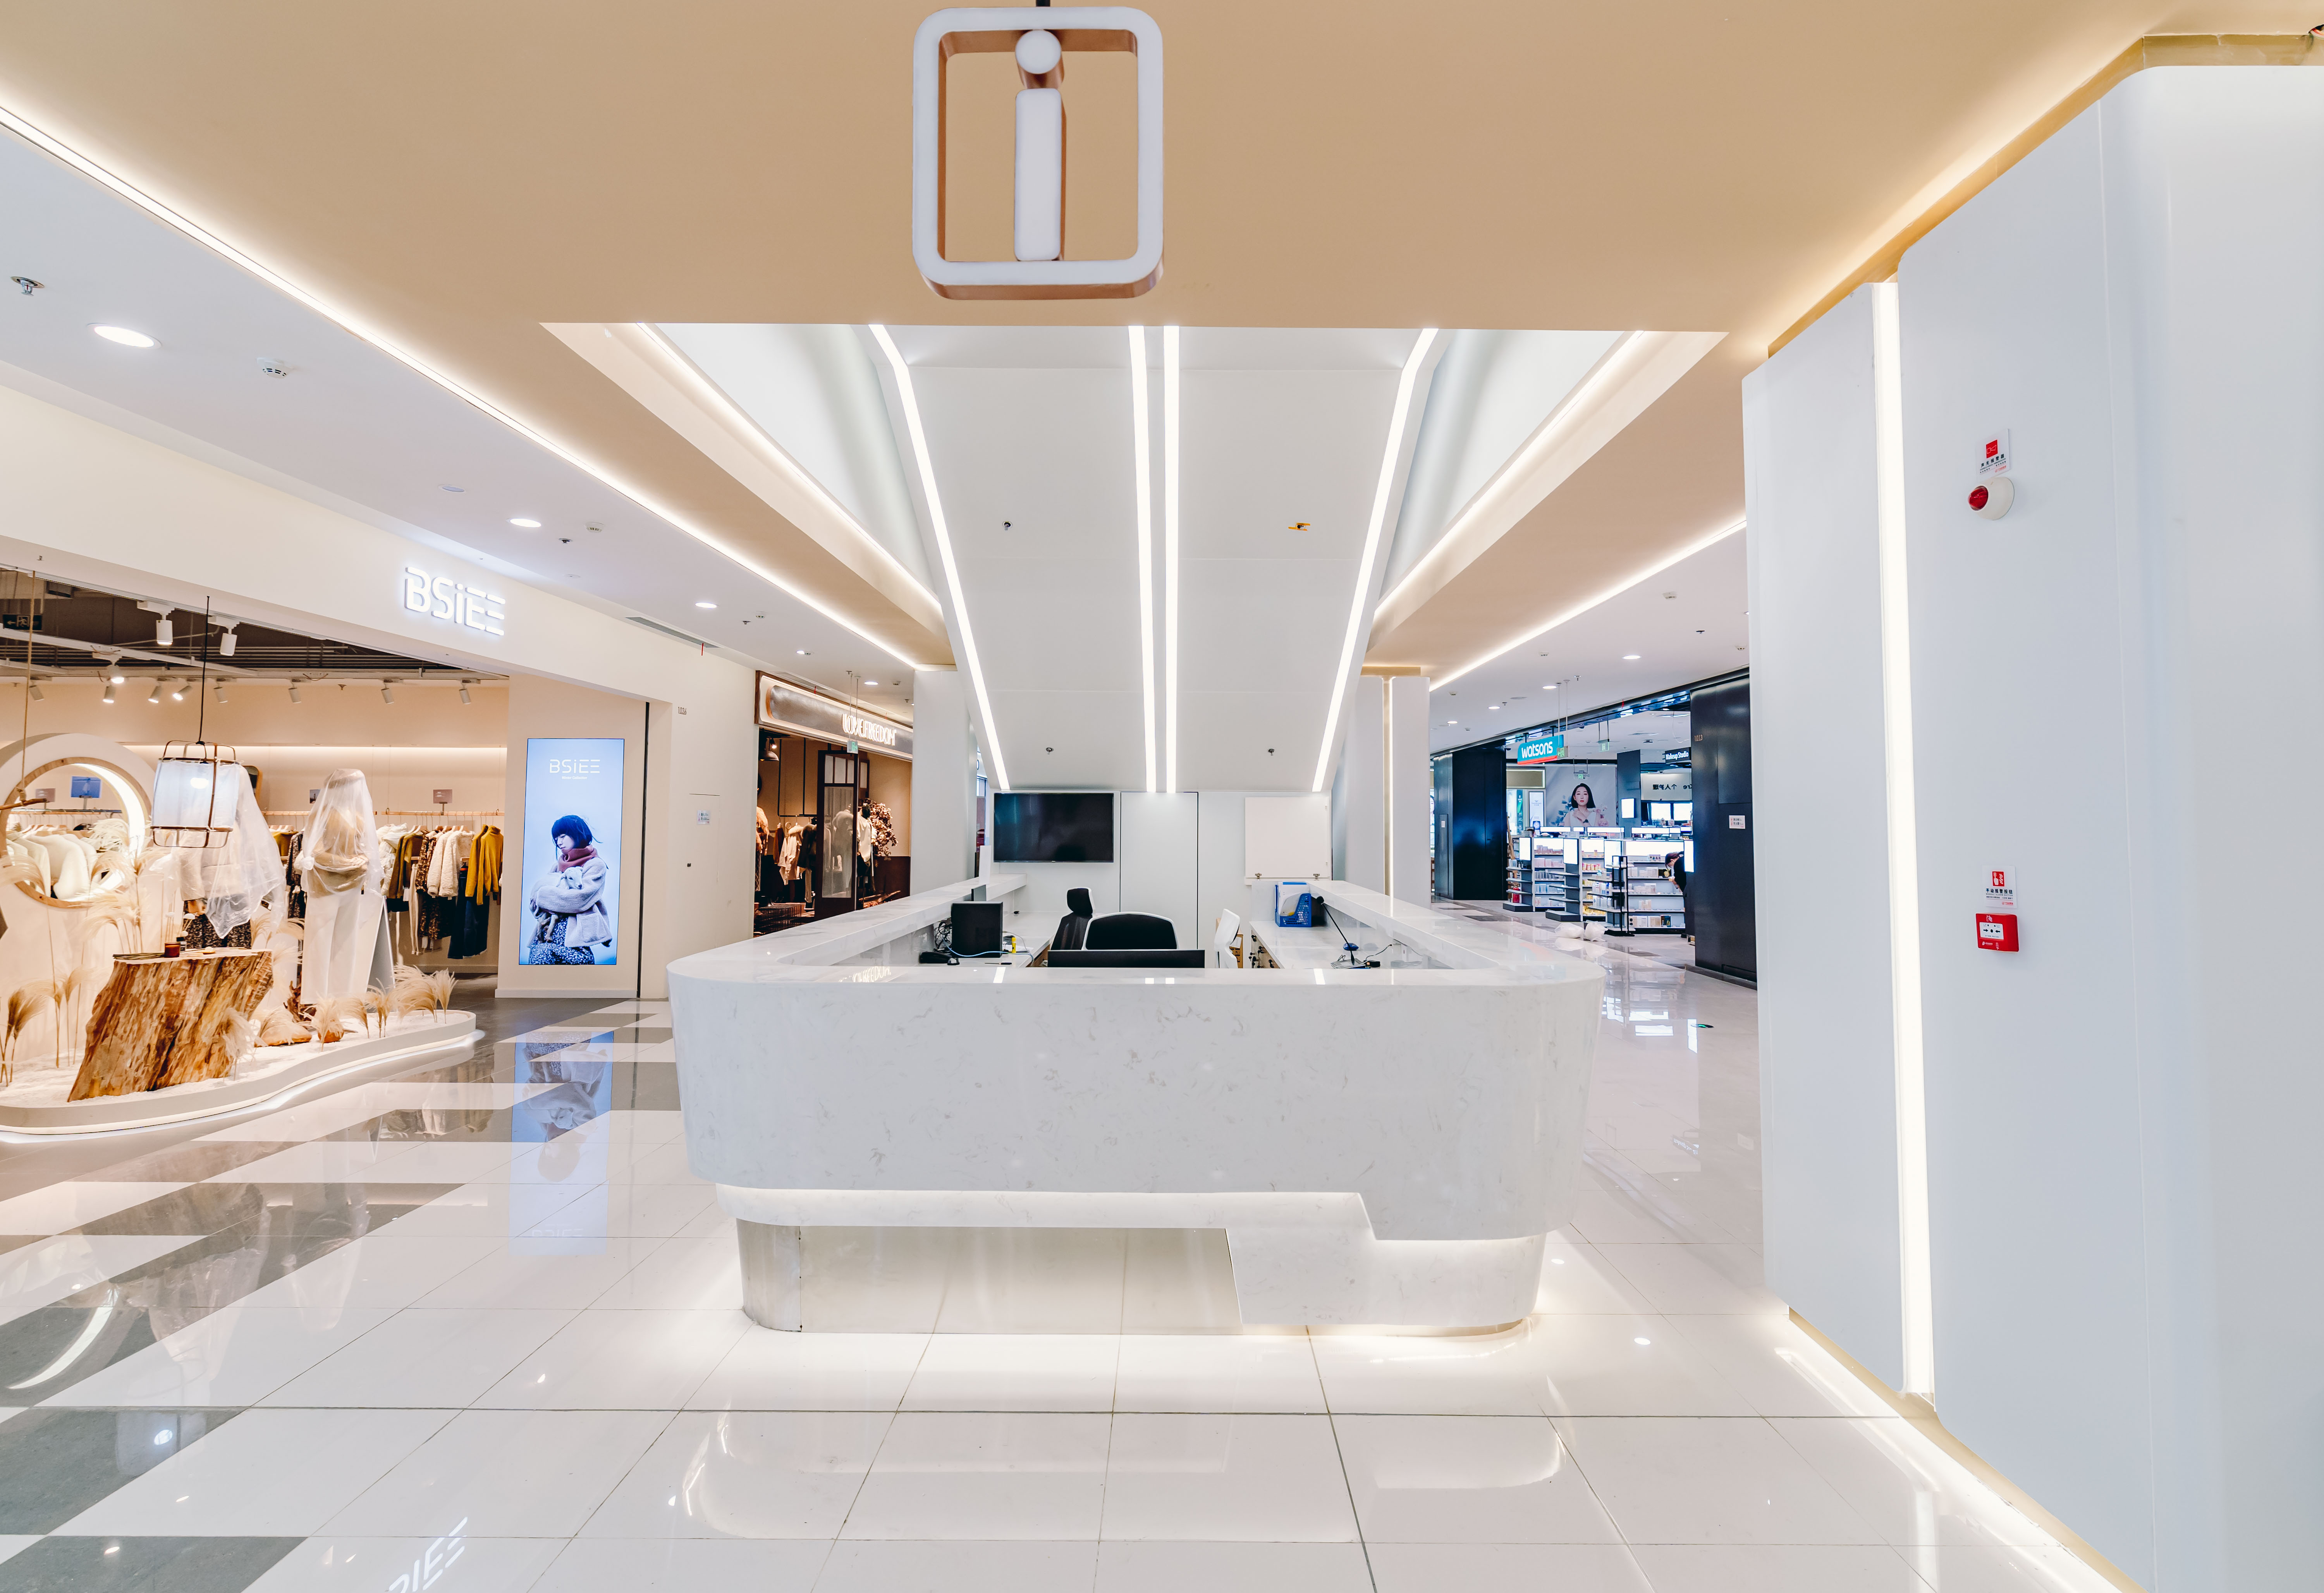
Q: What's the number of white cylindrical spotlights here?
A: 11